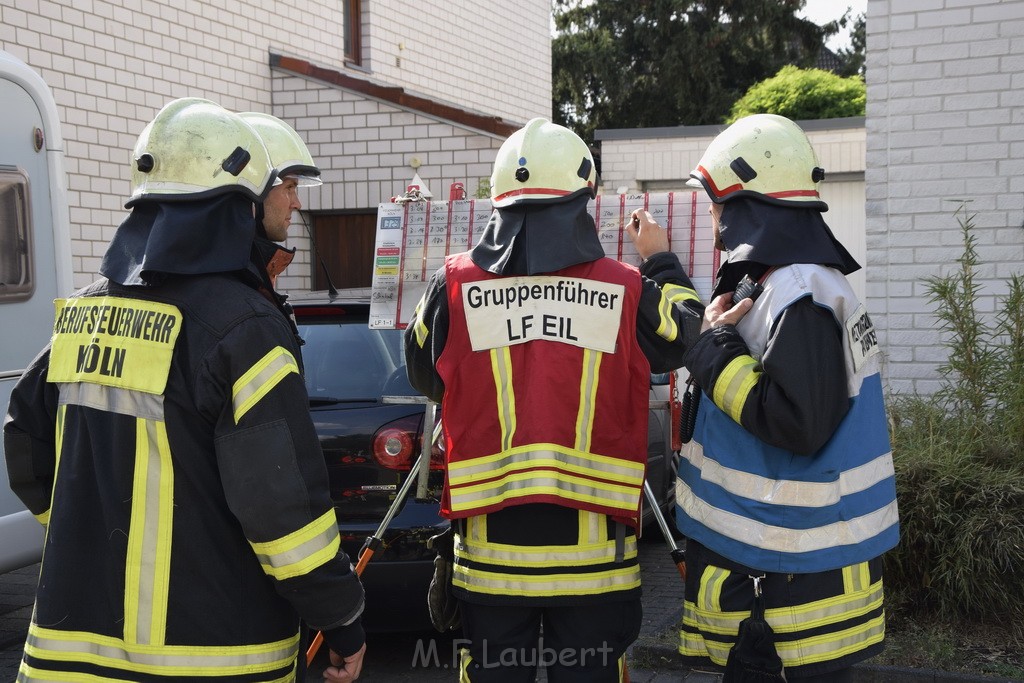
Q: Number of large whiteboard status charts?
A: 1